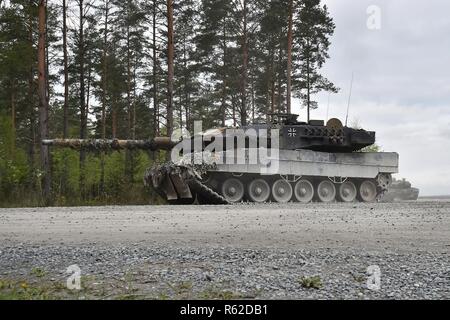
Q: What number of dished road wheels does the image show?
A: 7